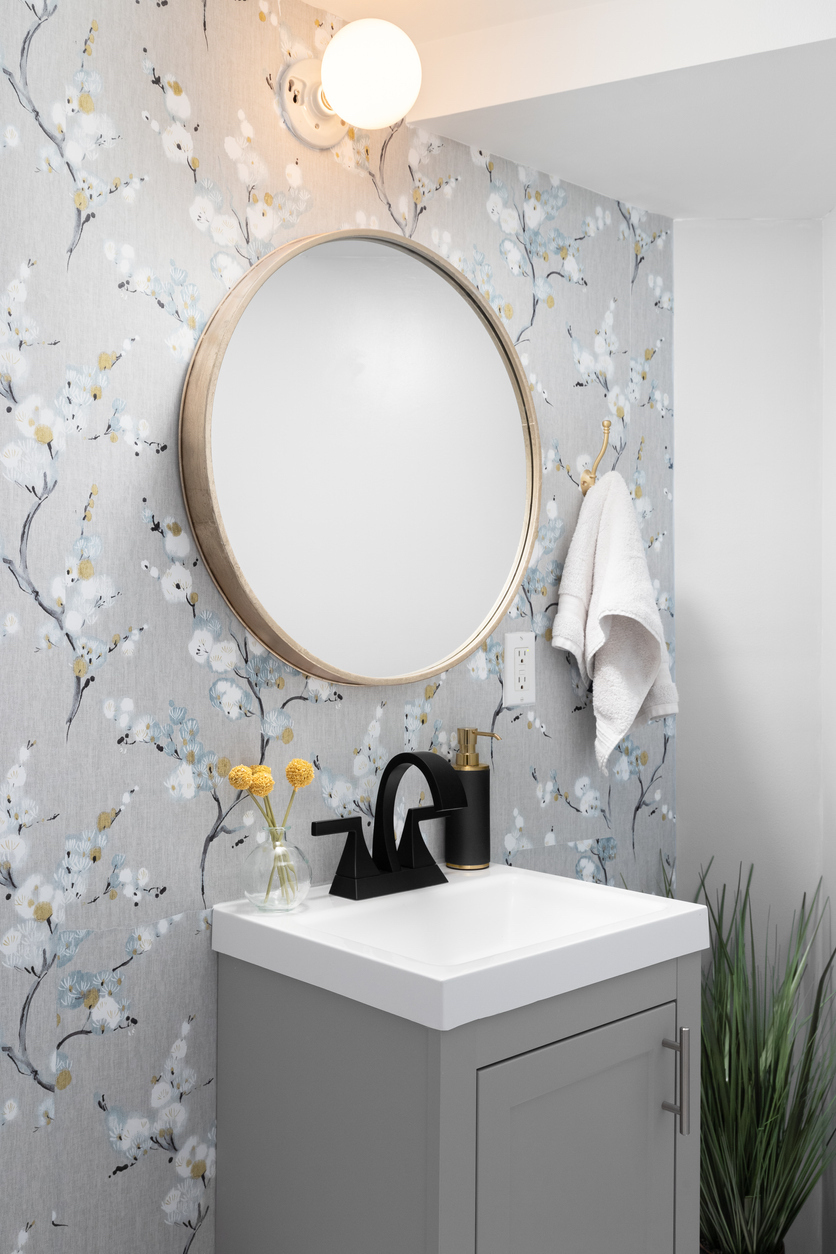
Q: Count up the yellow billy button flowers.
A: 4